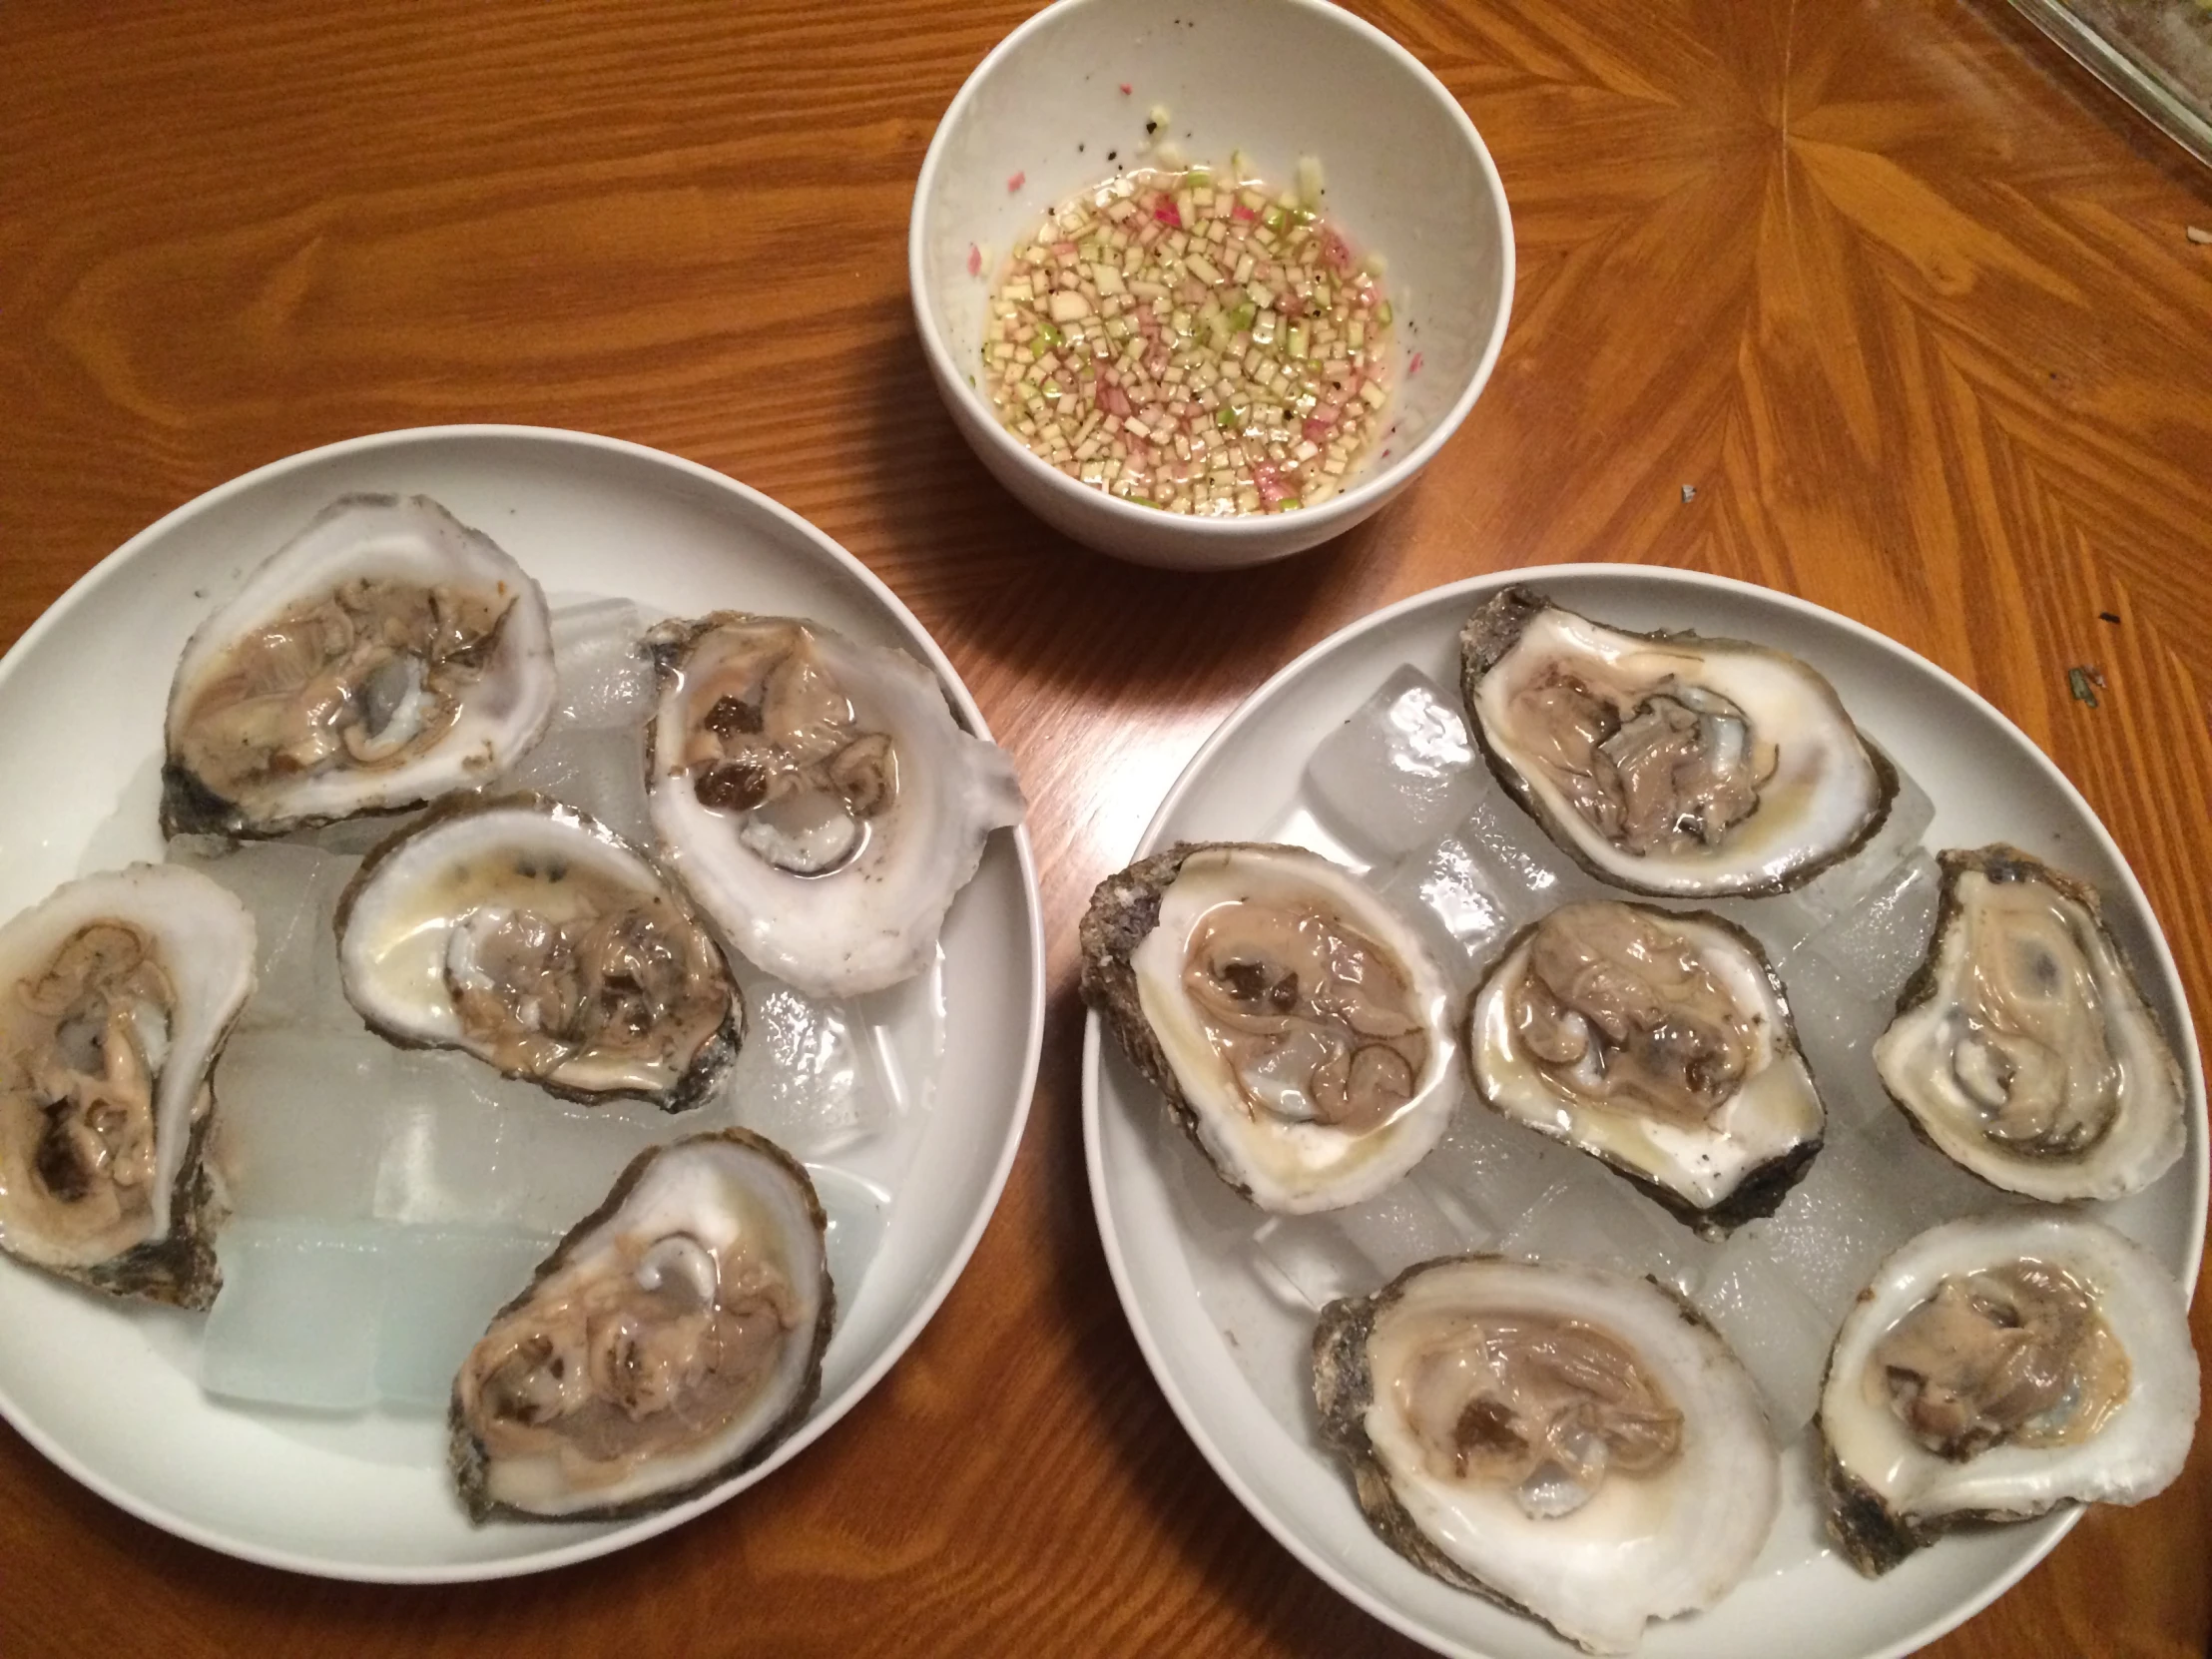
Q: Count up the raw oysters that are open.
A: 11